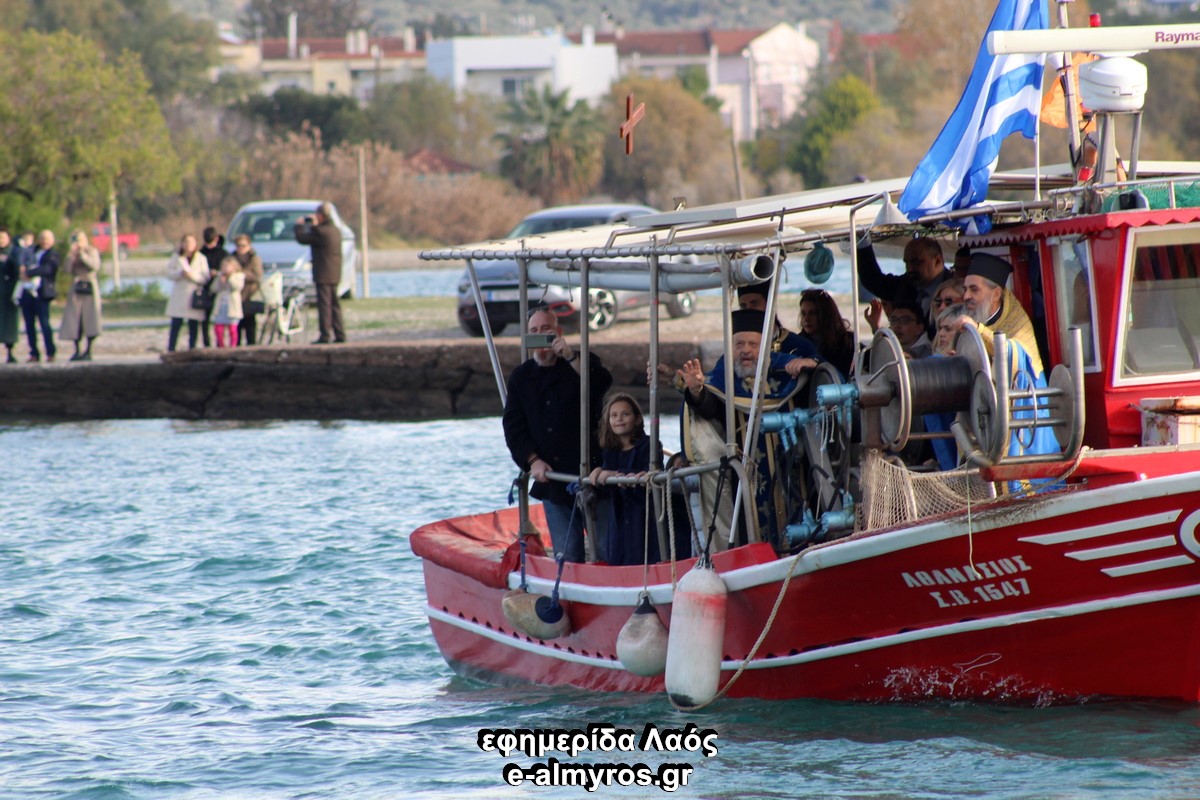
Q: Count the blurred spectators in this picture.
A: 9